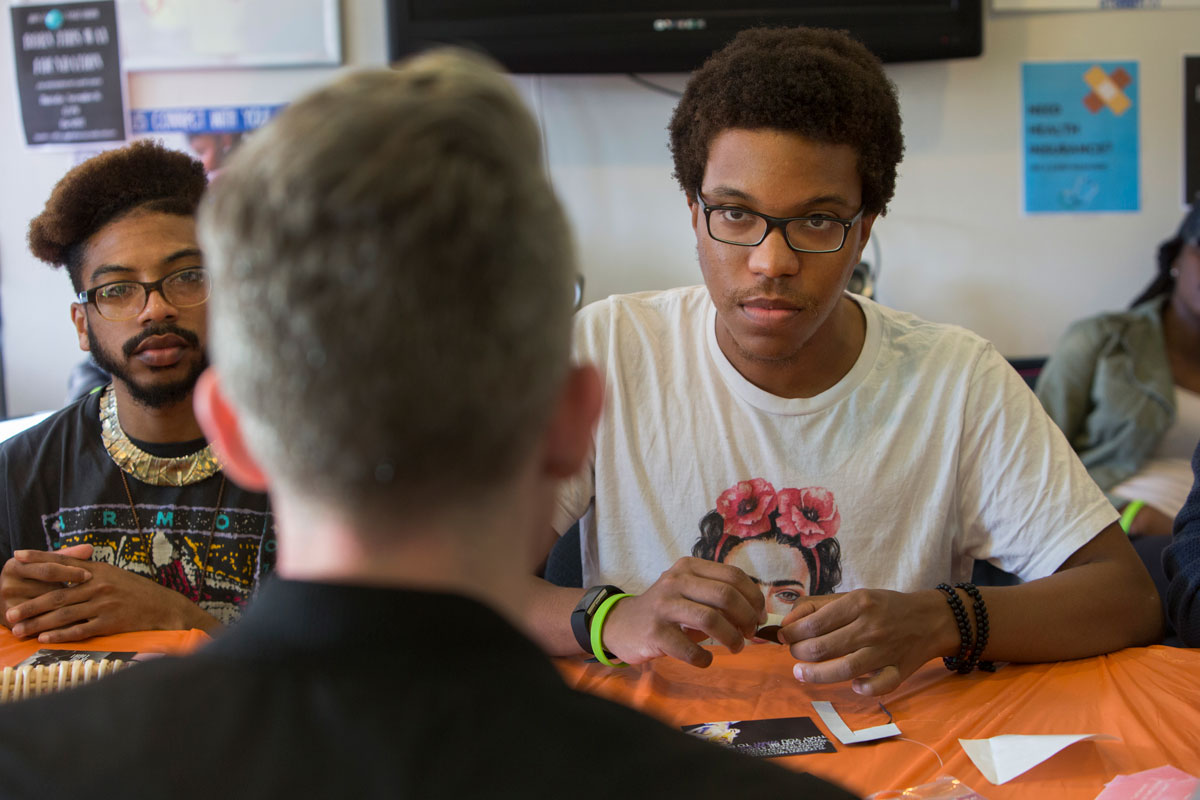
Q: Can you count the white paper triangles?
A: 1